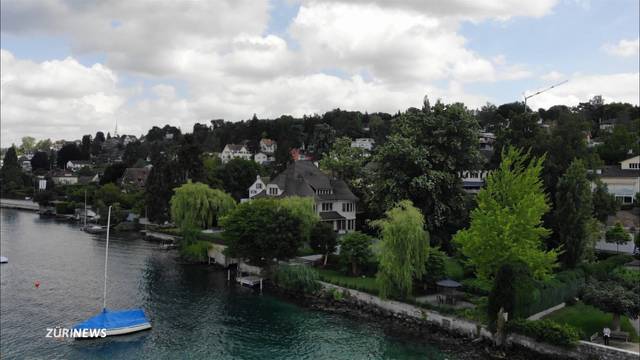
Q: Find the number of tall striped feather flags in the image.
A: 0